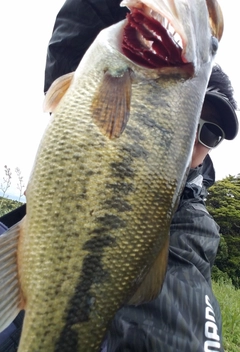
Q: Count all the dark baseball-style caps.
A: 1